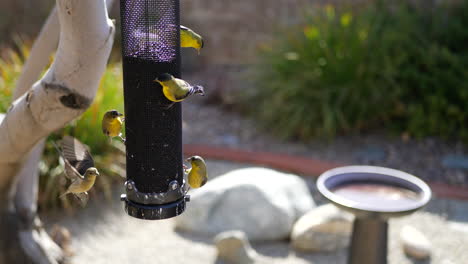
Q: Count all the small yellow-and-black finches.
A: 5